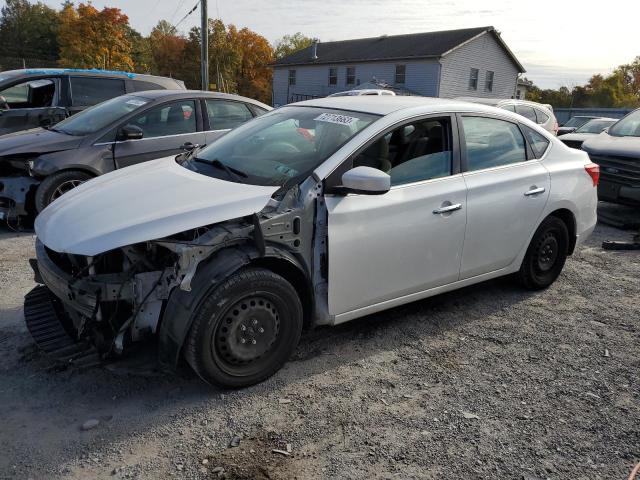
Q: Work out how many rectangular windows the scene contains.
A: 6